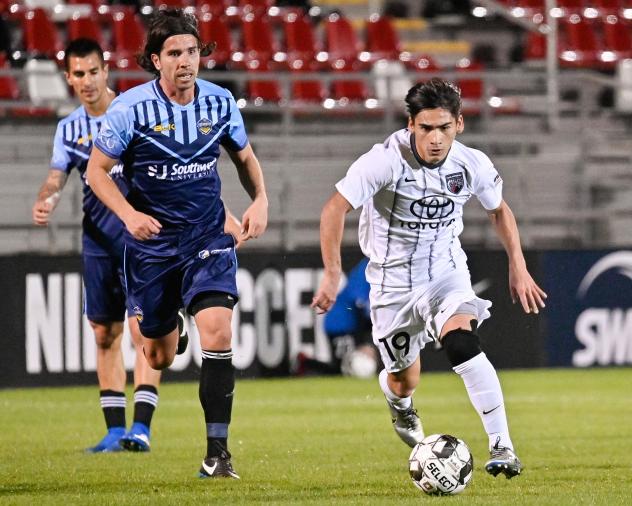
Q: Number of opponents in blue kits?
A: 2